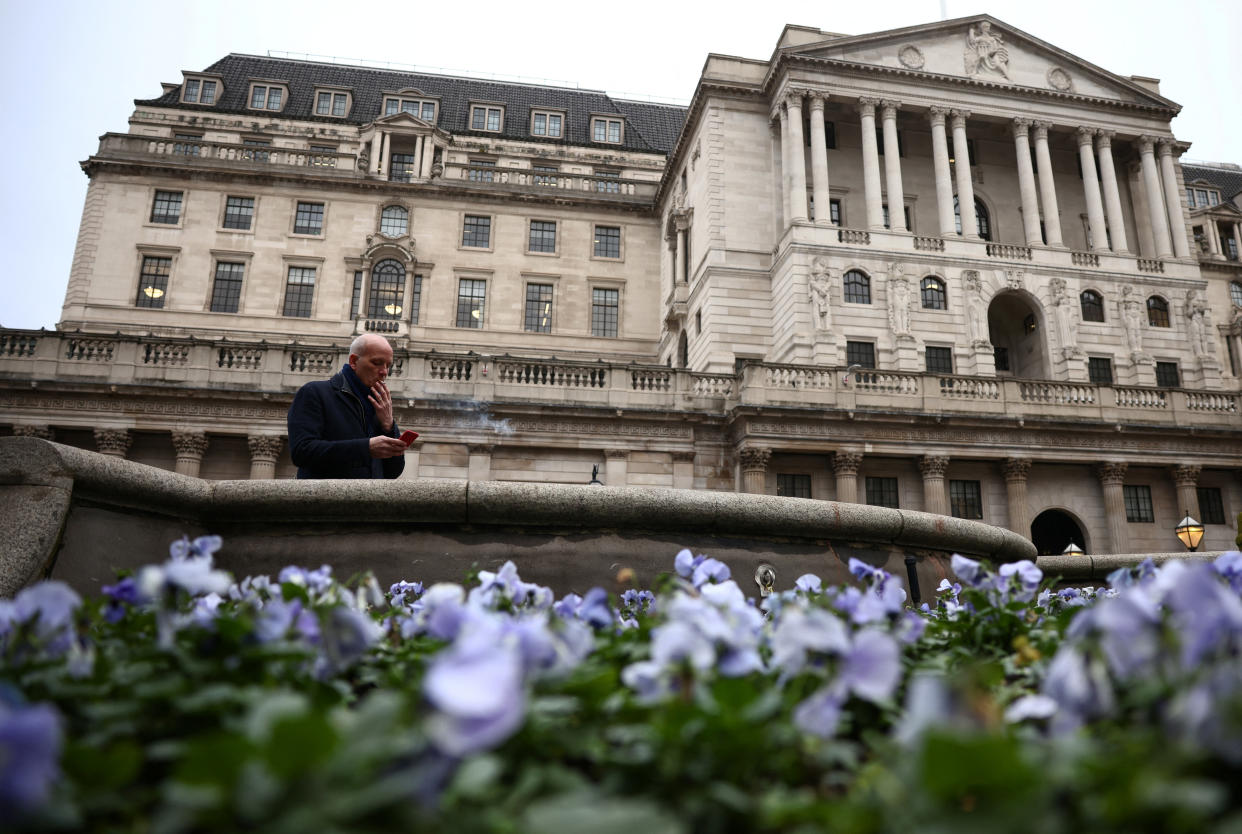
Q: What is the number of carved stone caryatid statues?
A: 6